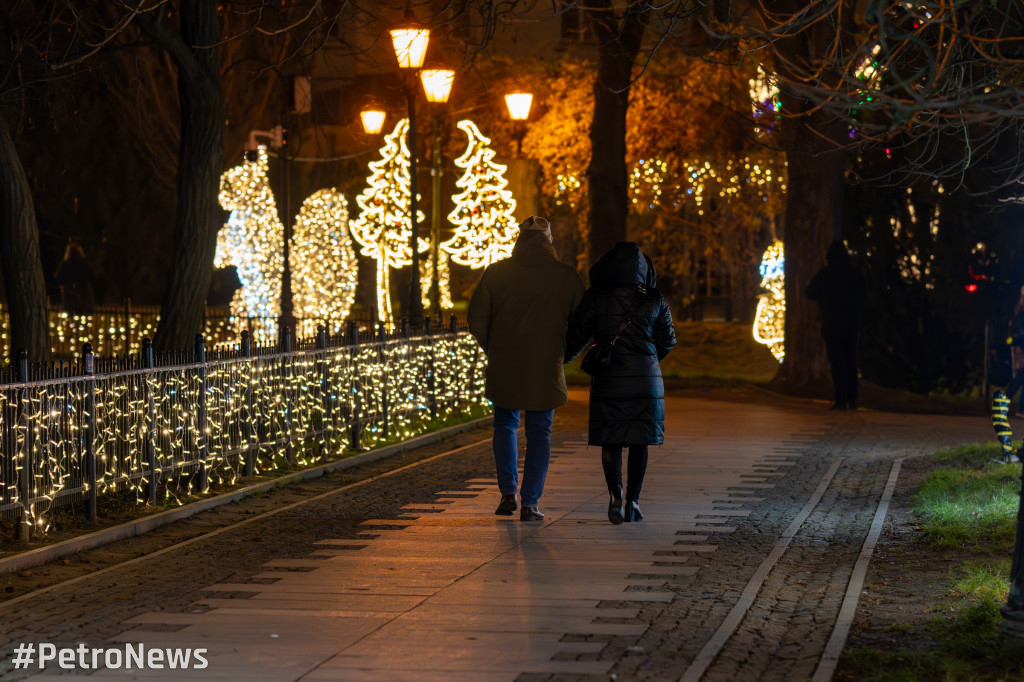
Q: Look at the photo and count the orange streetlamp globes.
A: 4